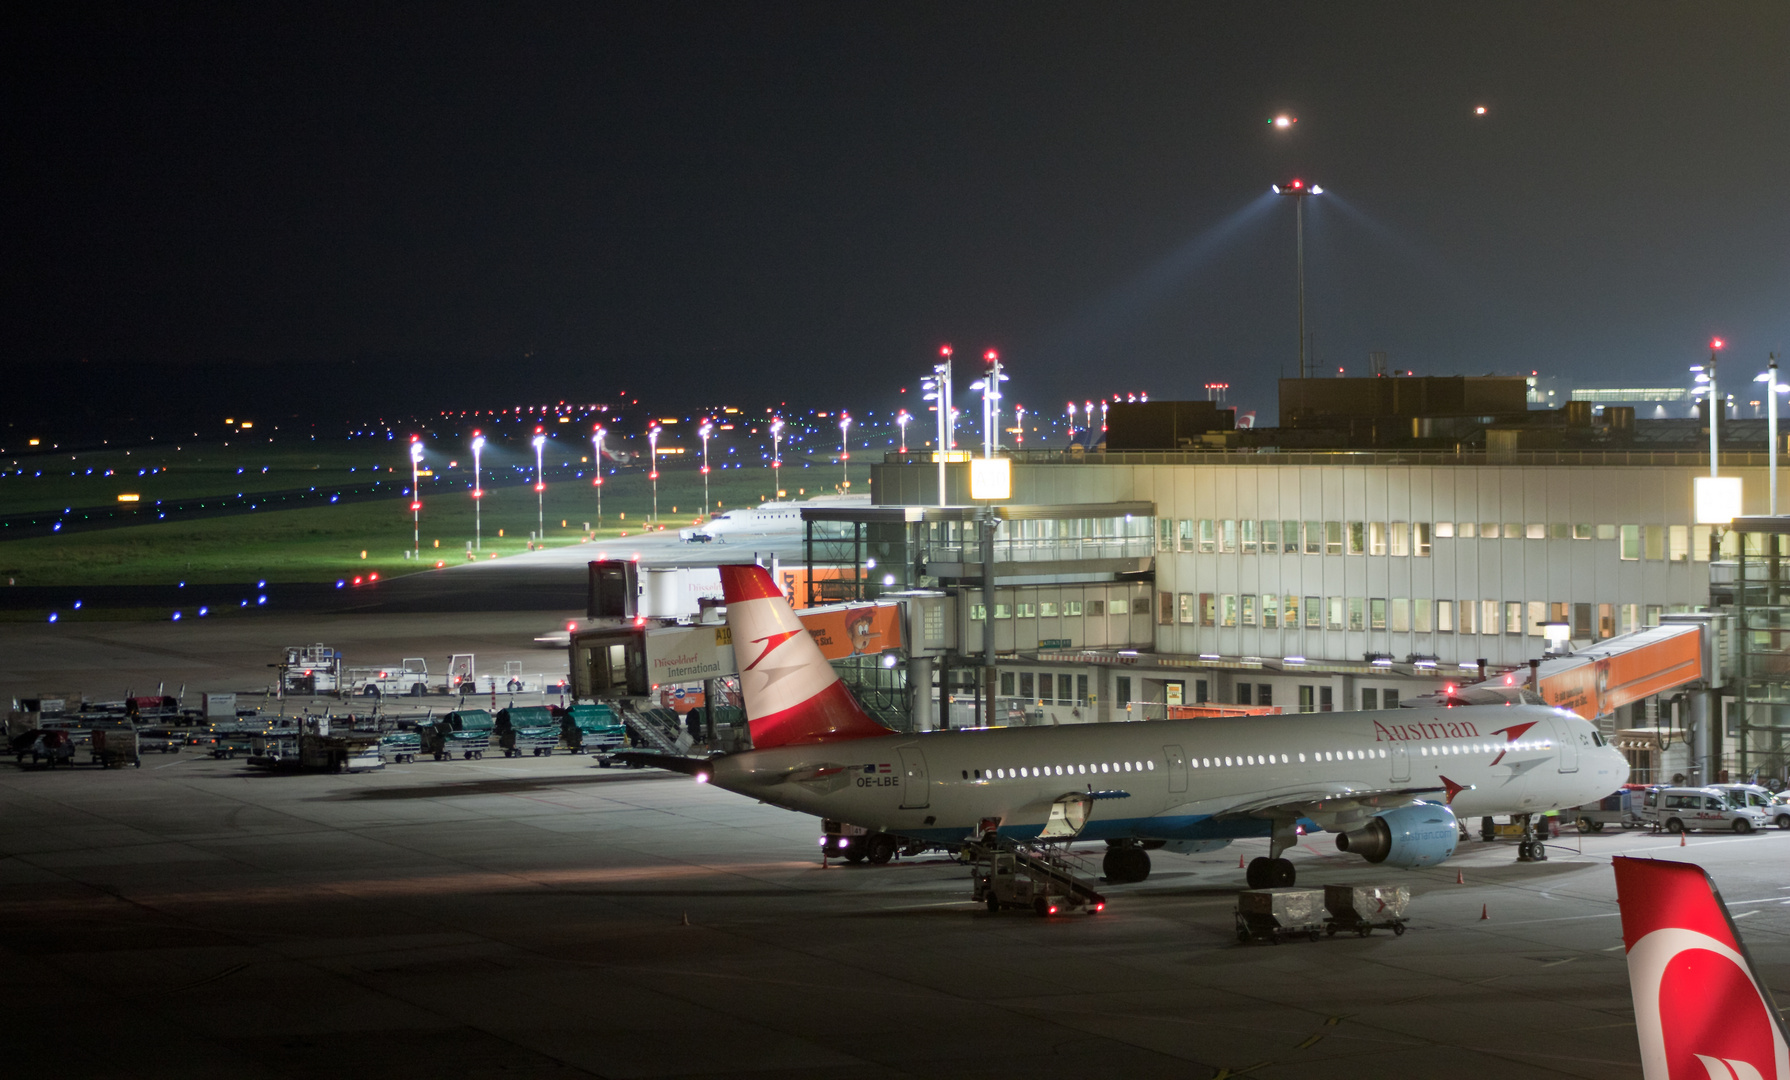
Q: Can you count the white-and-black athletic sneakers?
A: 0